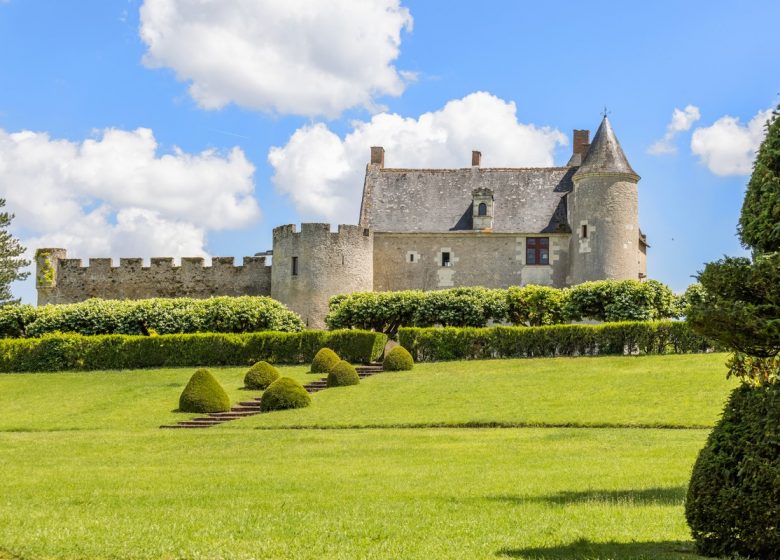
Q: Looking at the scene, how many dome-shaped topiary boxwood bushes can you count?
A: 6